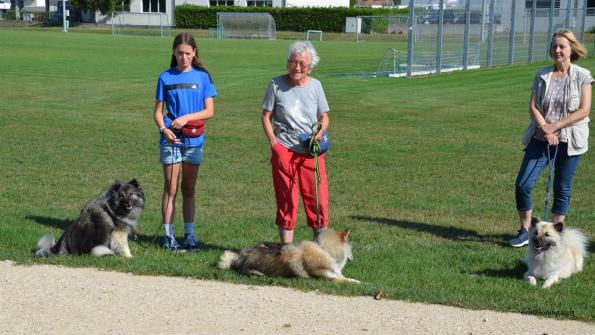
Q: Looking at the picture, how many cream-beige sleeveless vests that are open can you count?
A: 1